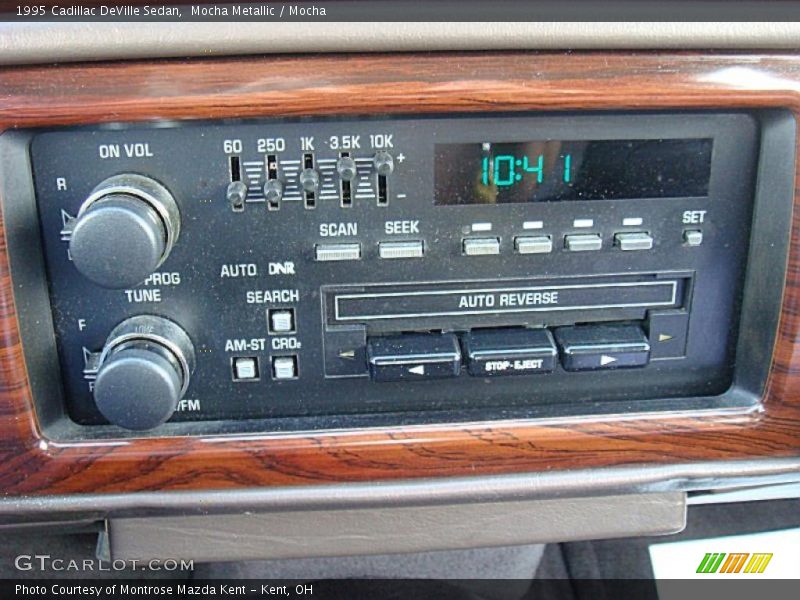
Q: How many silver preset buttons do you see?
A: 4